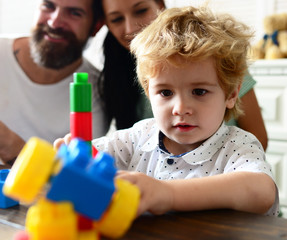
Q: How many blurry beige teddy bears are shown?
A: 1